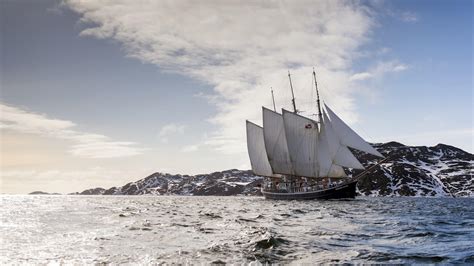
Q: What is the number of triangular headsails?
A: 3